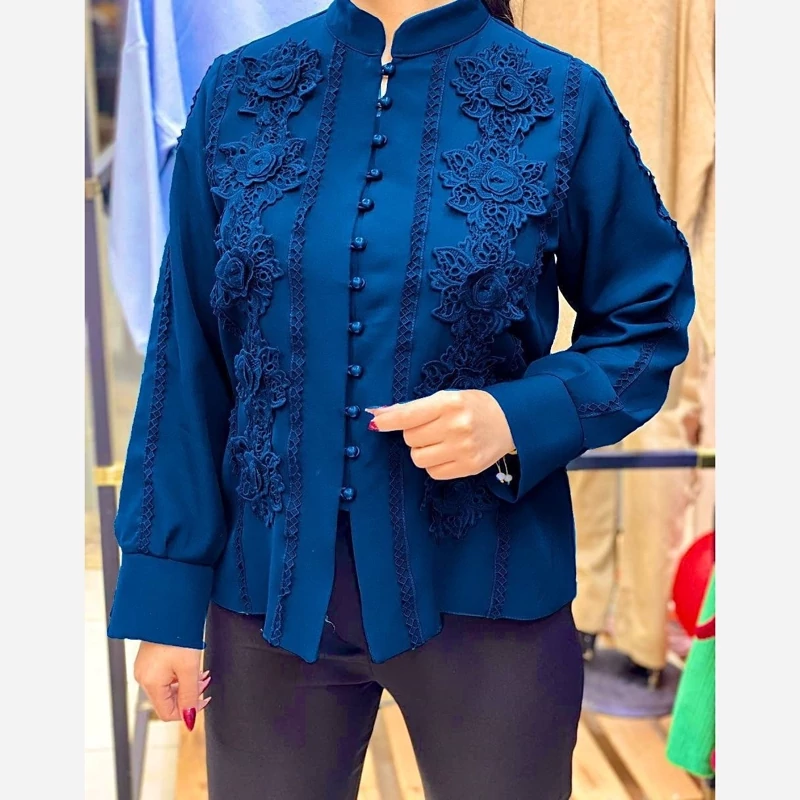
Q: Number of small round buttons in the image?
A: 12